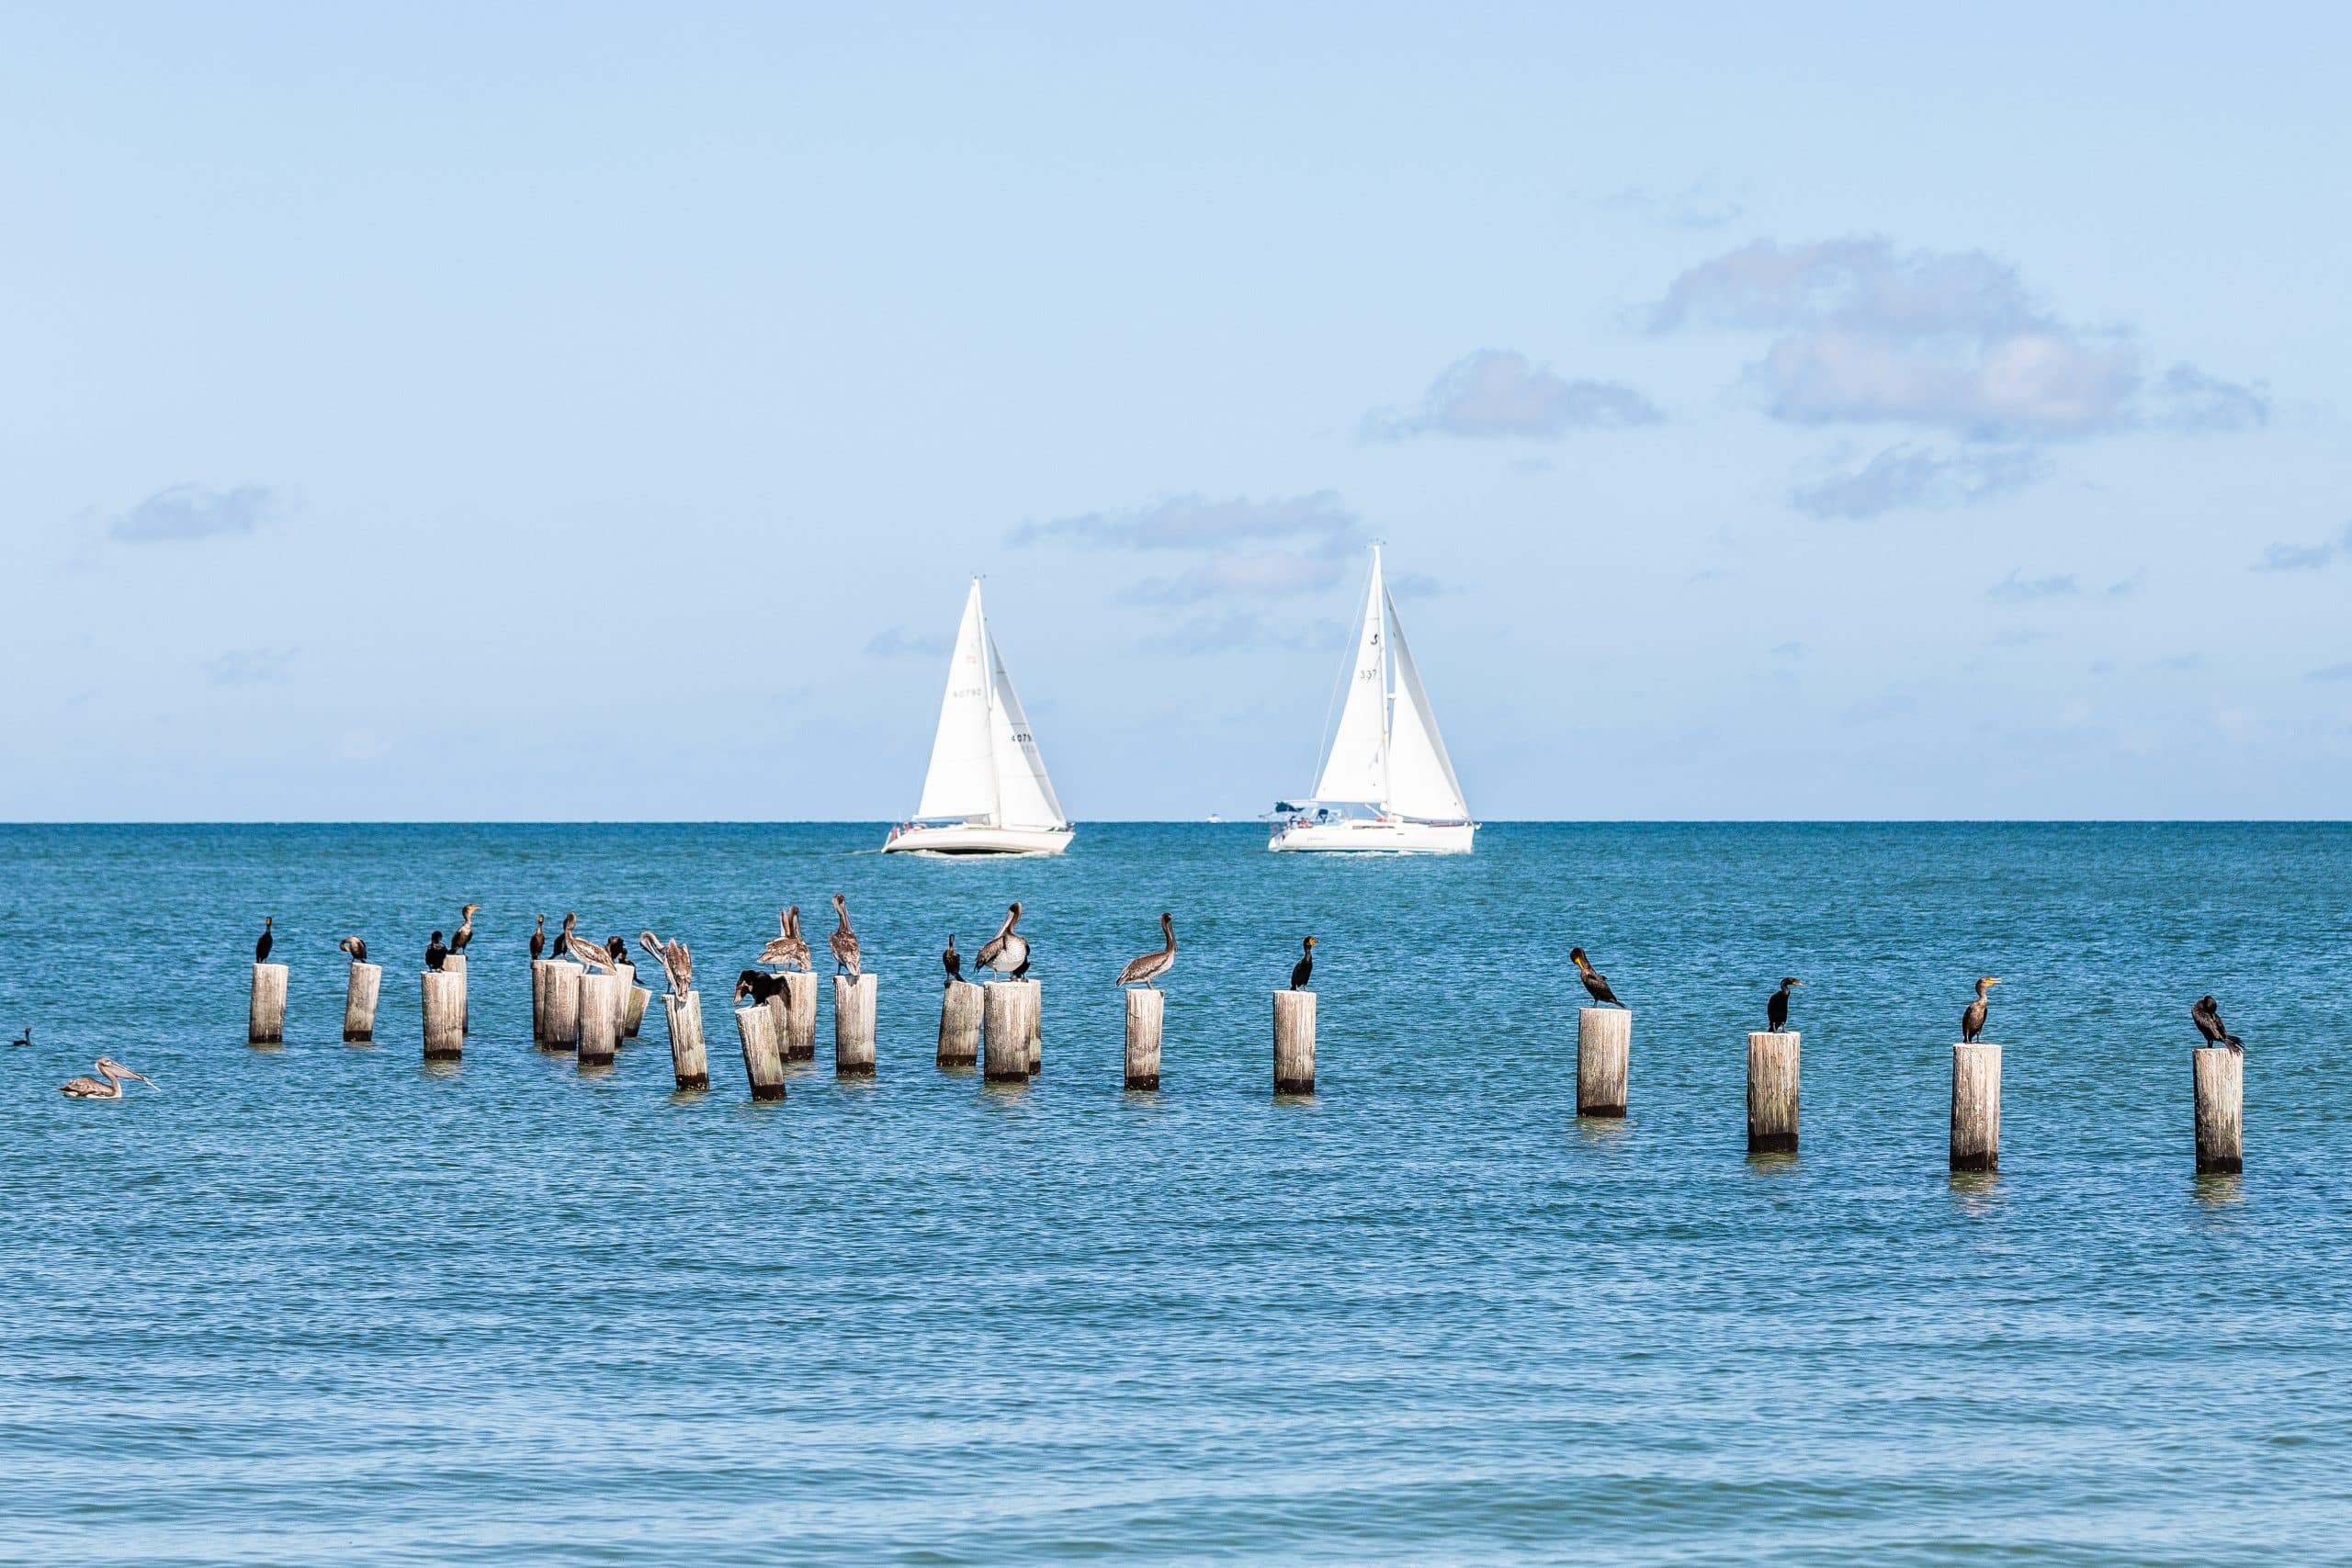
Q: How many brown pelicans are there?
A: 8